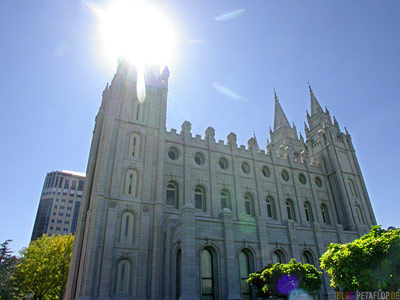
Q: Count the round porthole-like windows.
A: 8